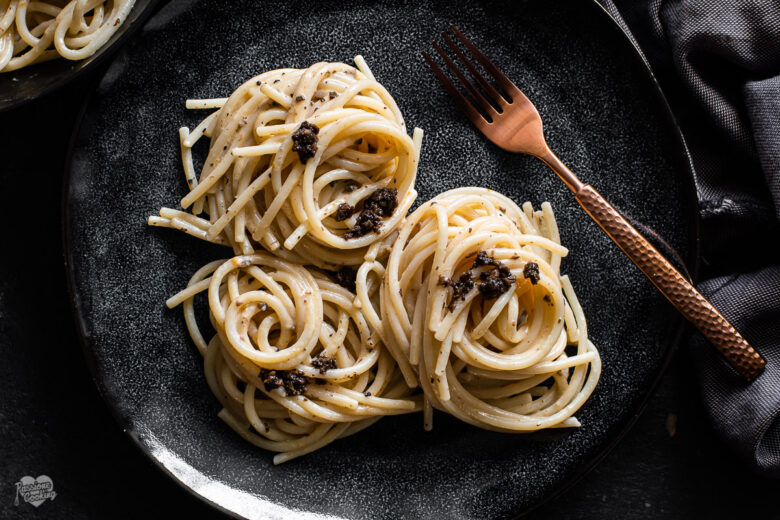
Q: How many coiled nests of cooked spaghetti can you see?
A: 3